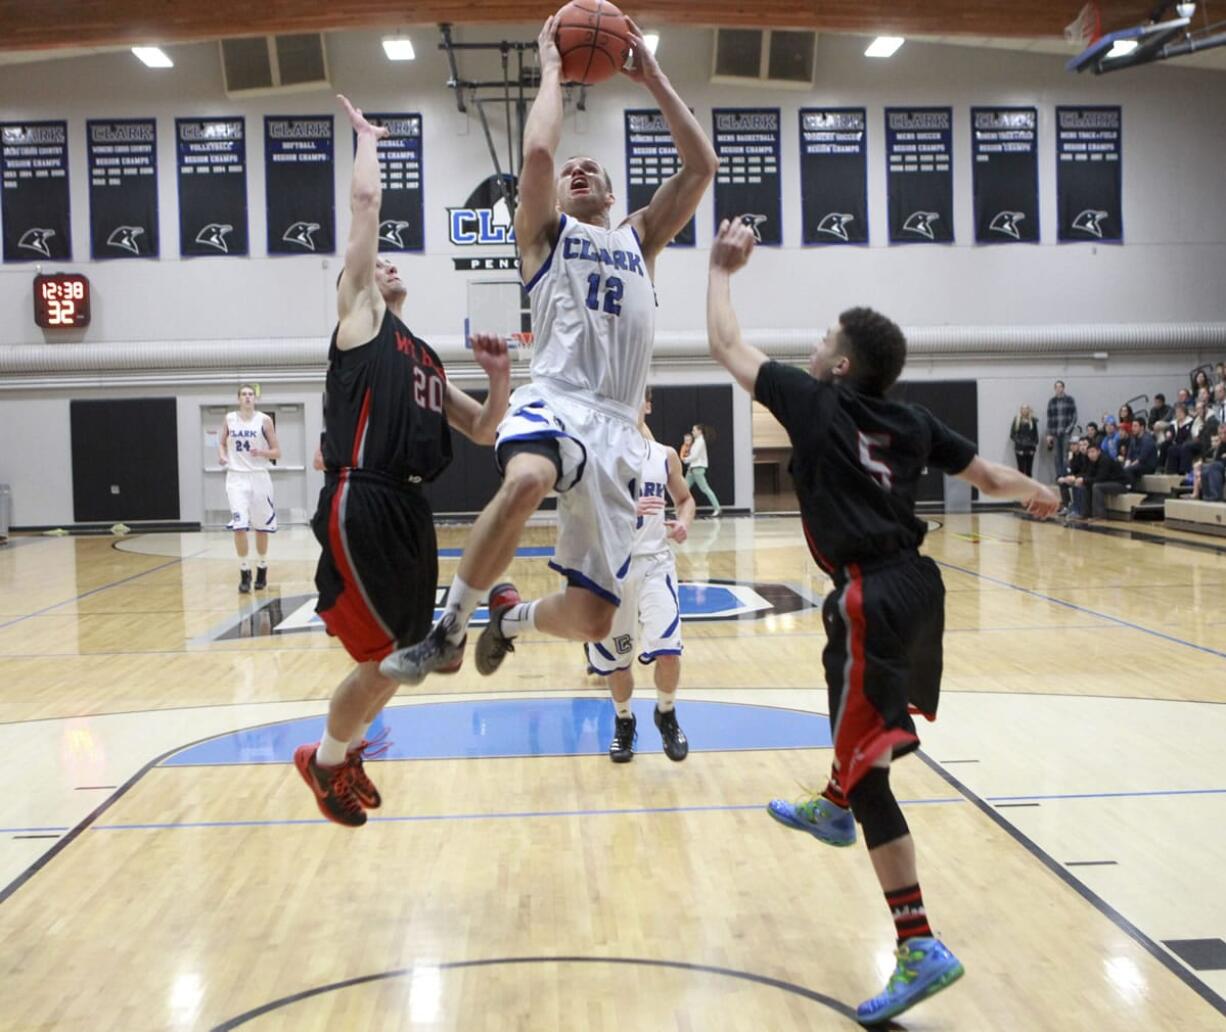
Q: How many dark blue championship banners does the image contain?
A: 11